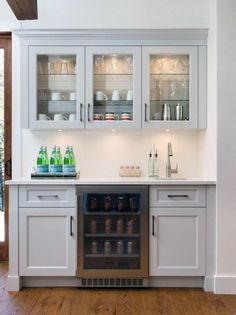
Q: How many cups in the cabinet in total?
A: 11